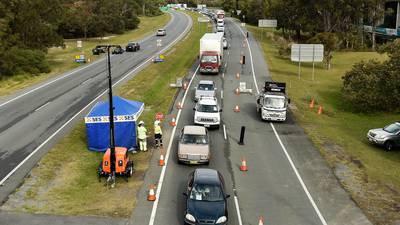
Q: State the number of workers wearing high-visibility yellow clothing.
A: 2